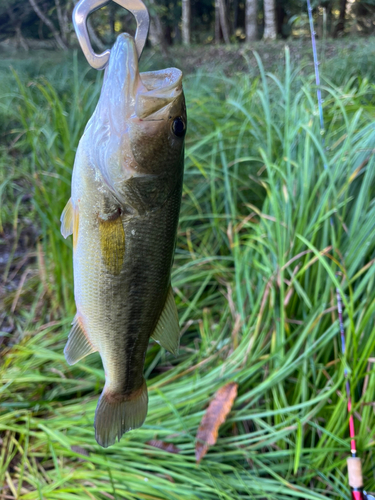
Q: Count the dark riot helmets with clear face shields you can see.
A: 0